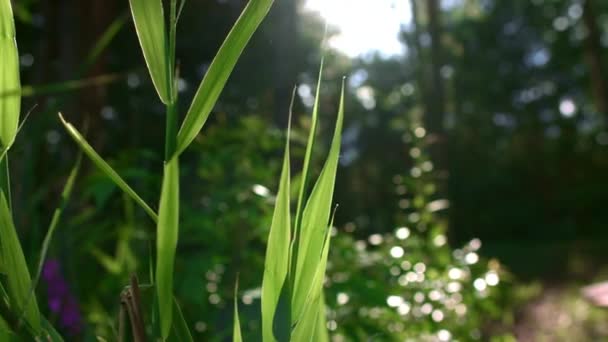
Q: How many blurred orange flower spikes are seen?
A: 0